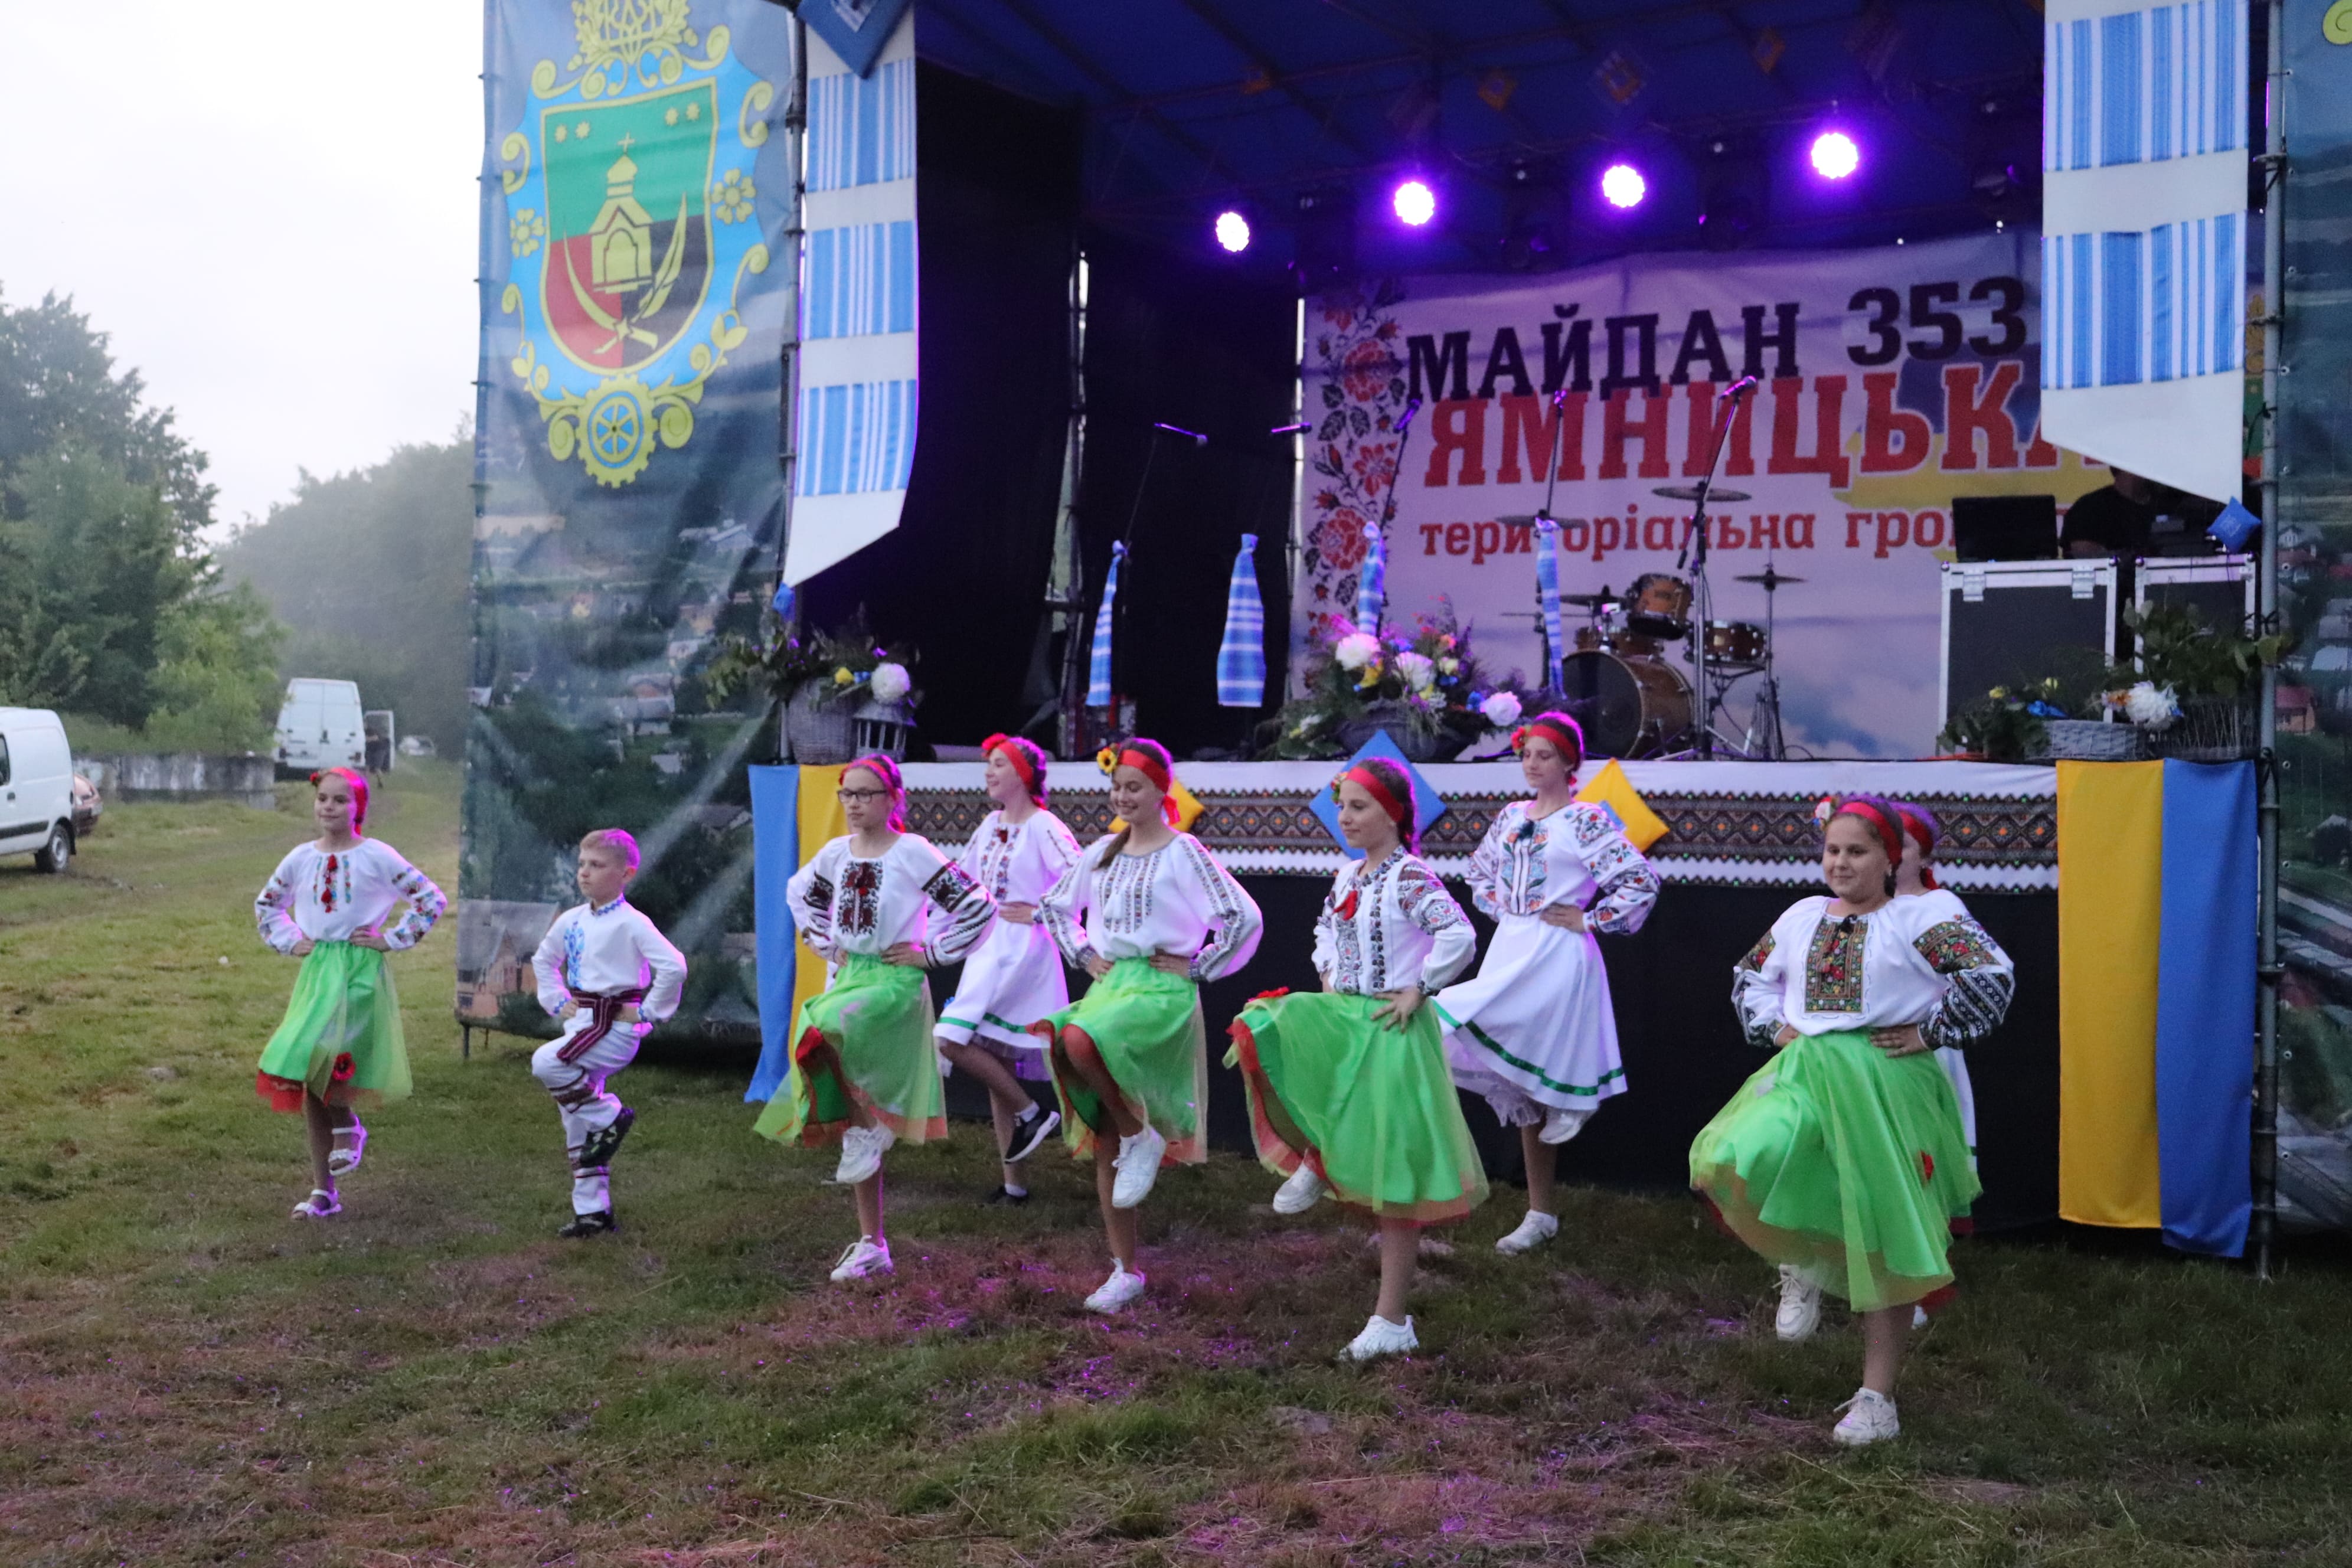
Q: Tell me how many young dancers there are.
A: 9